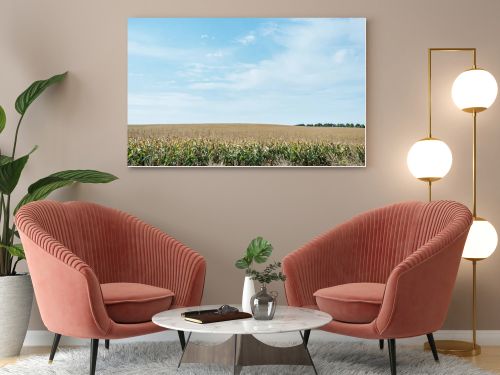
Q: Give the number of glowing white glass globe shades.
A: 3